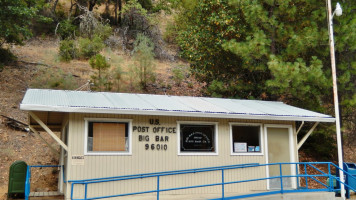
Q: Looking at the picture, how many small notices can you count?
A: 3